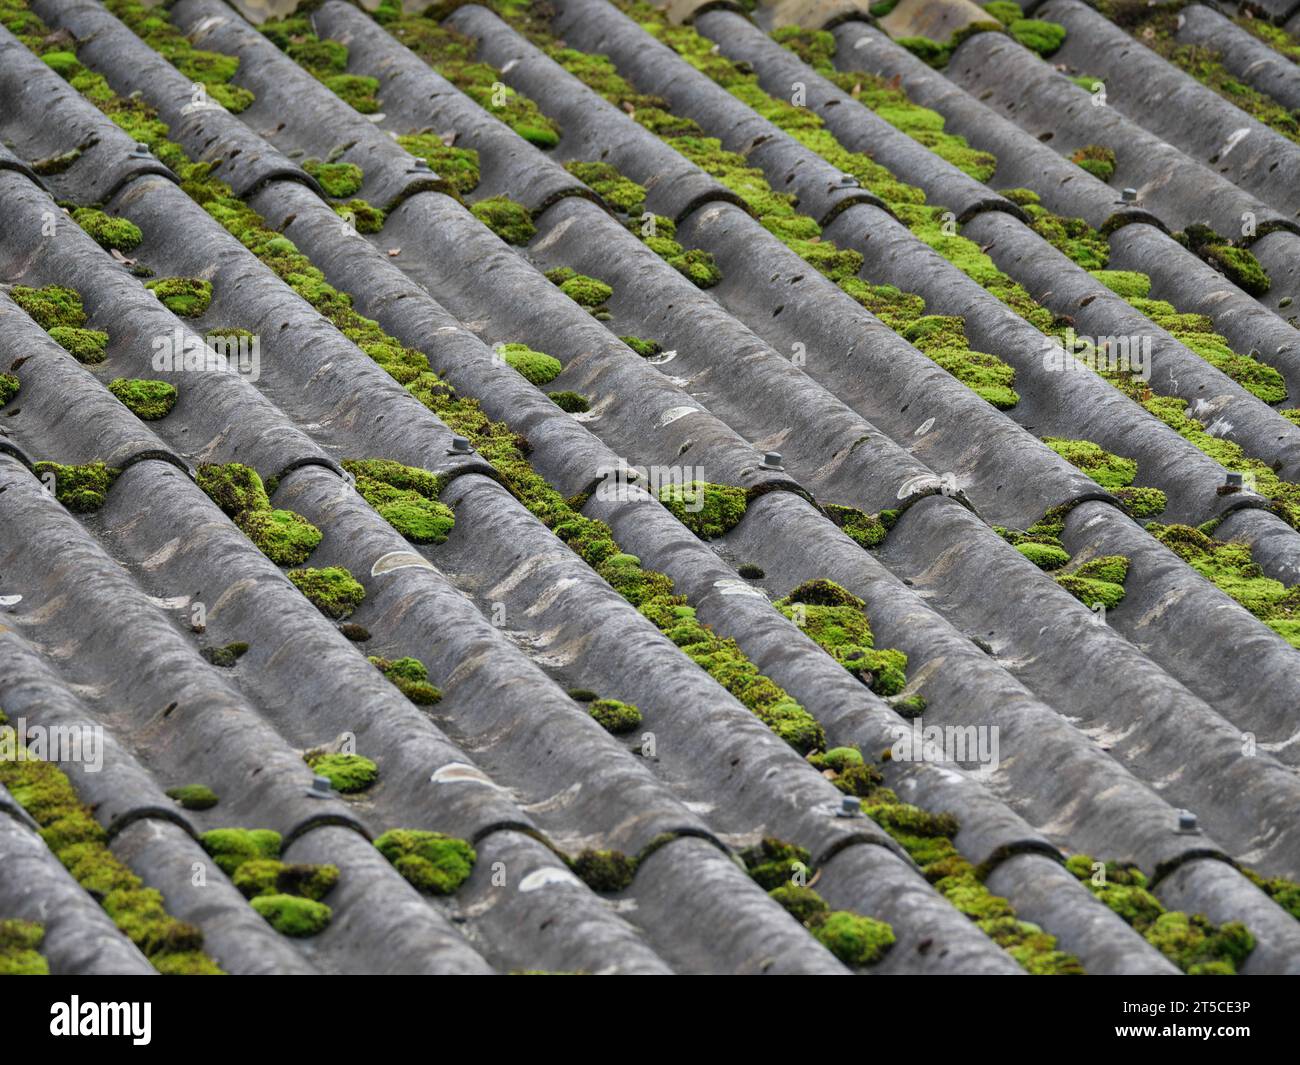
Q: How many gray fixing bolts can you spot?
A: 10